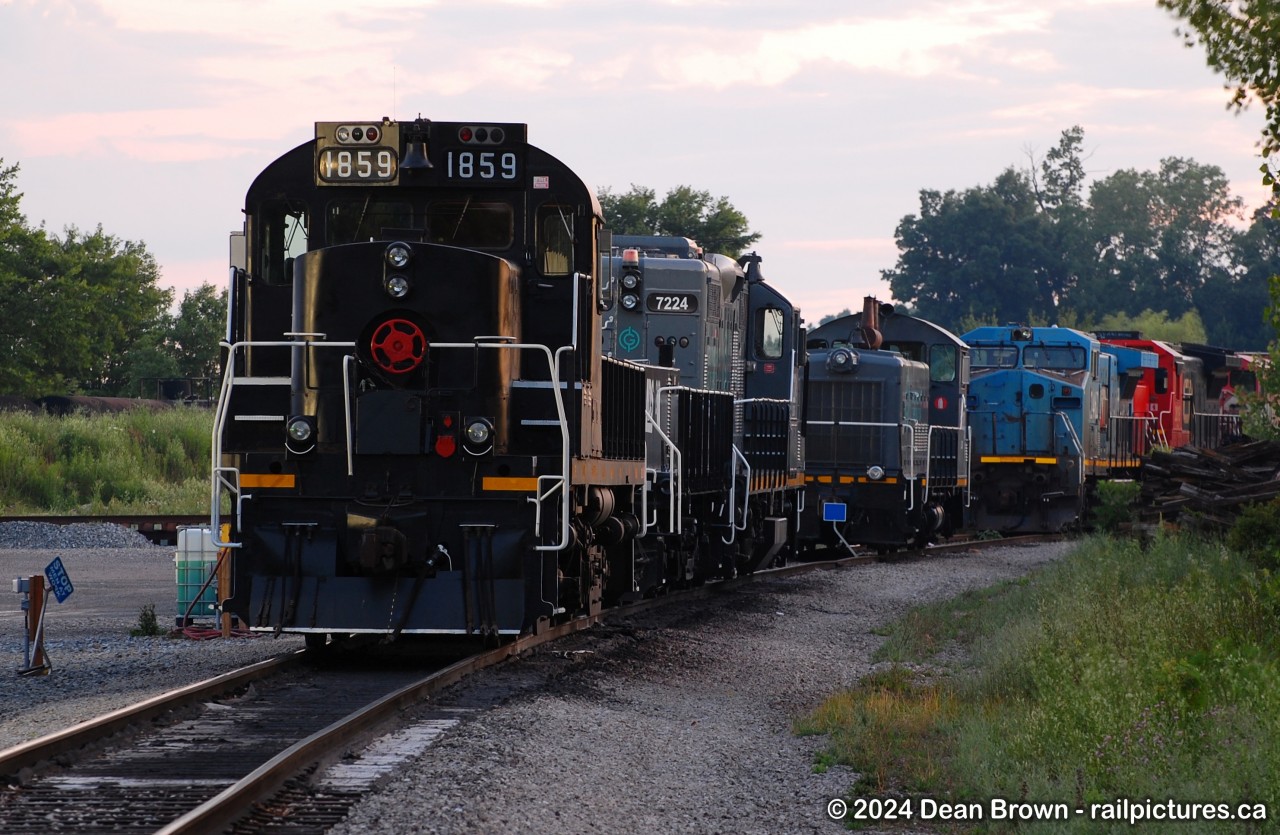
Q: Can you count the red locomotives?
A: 2